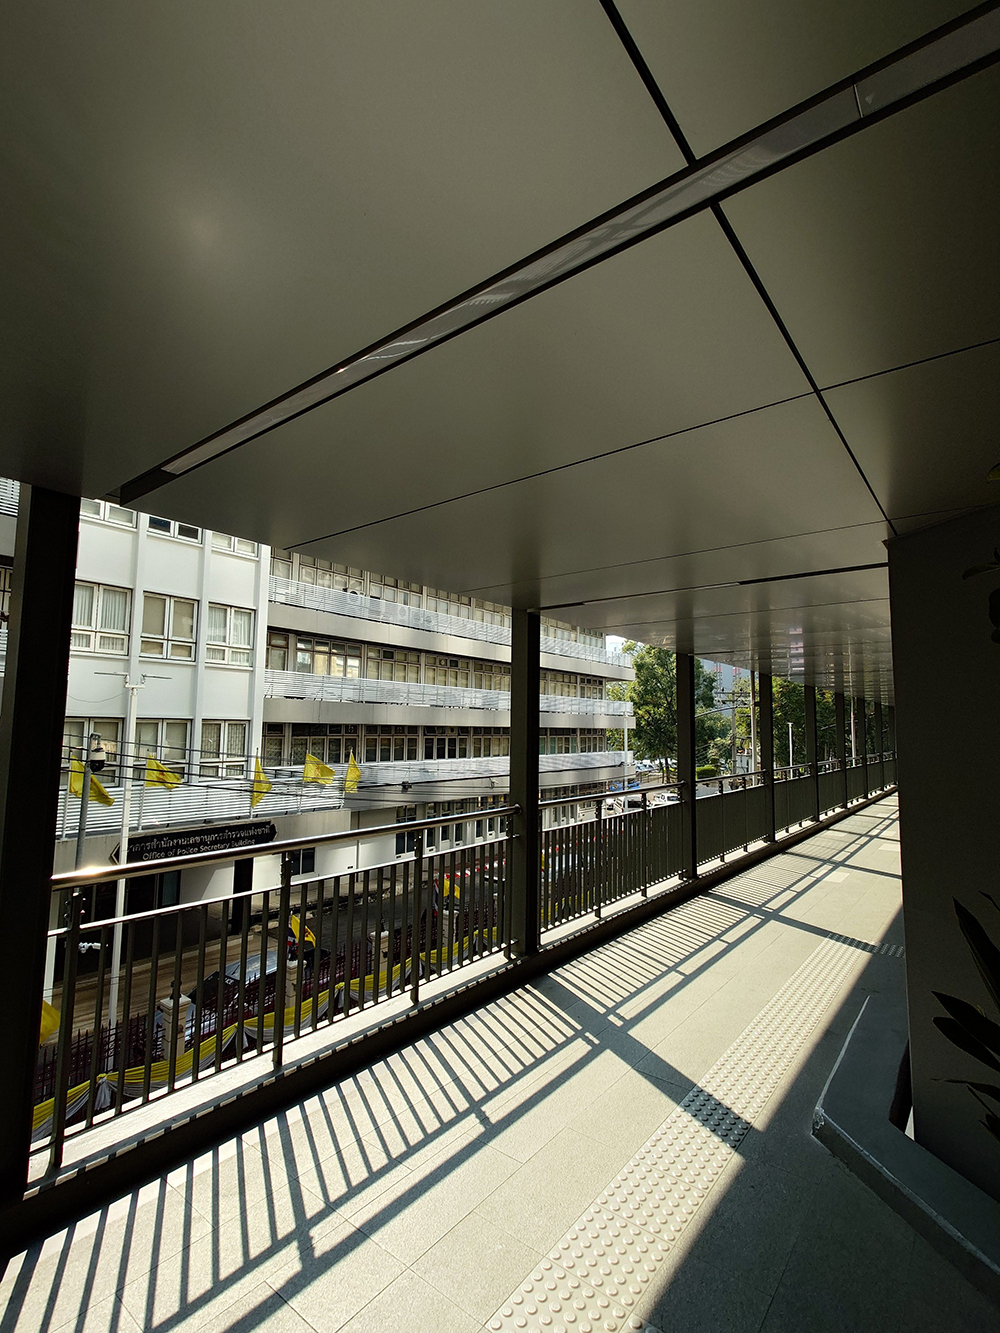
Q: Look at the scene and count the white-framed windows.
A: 9